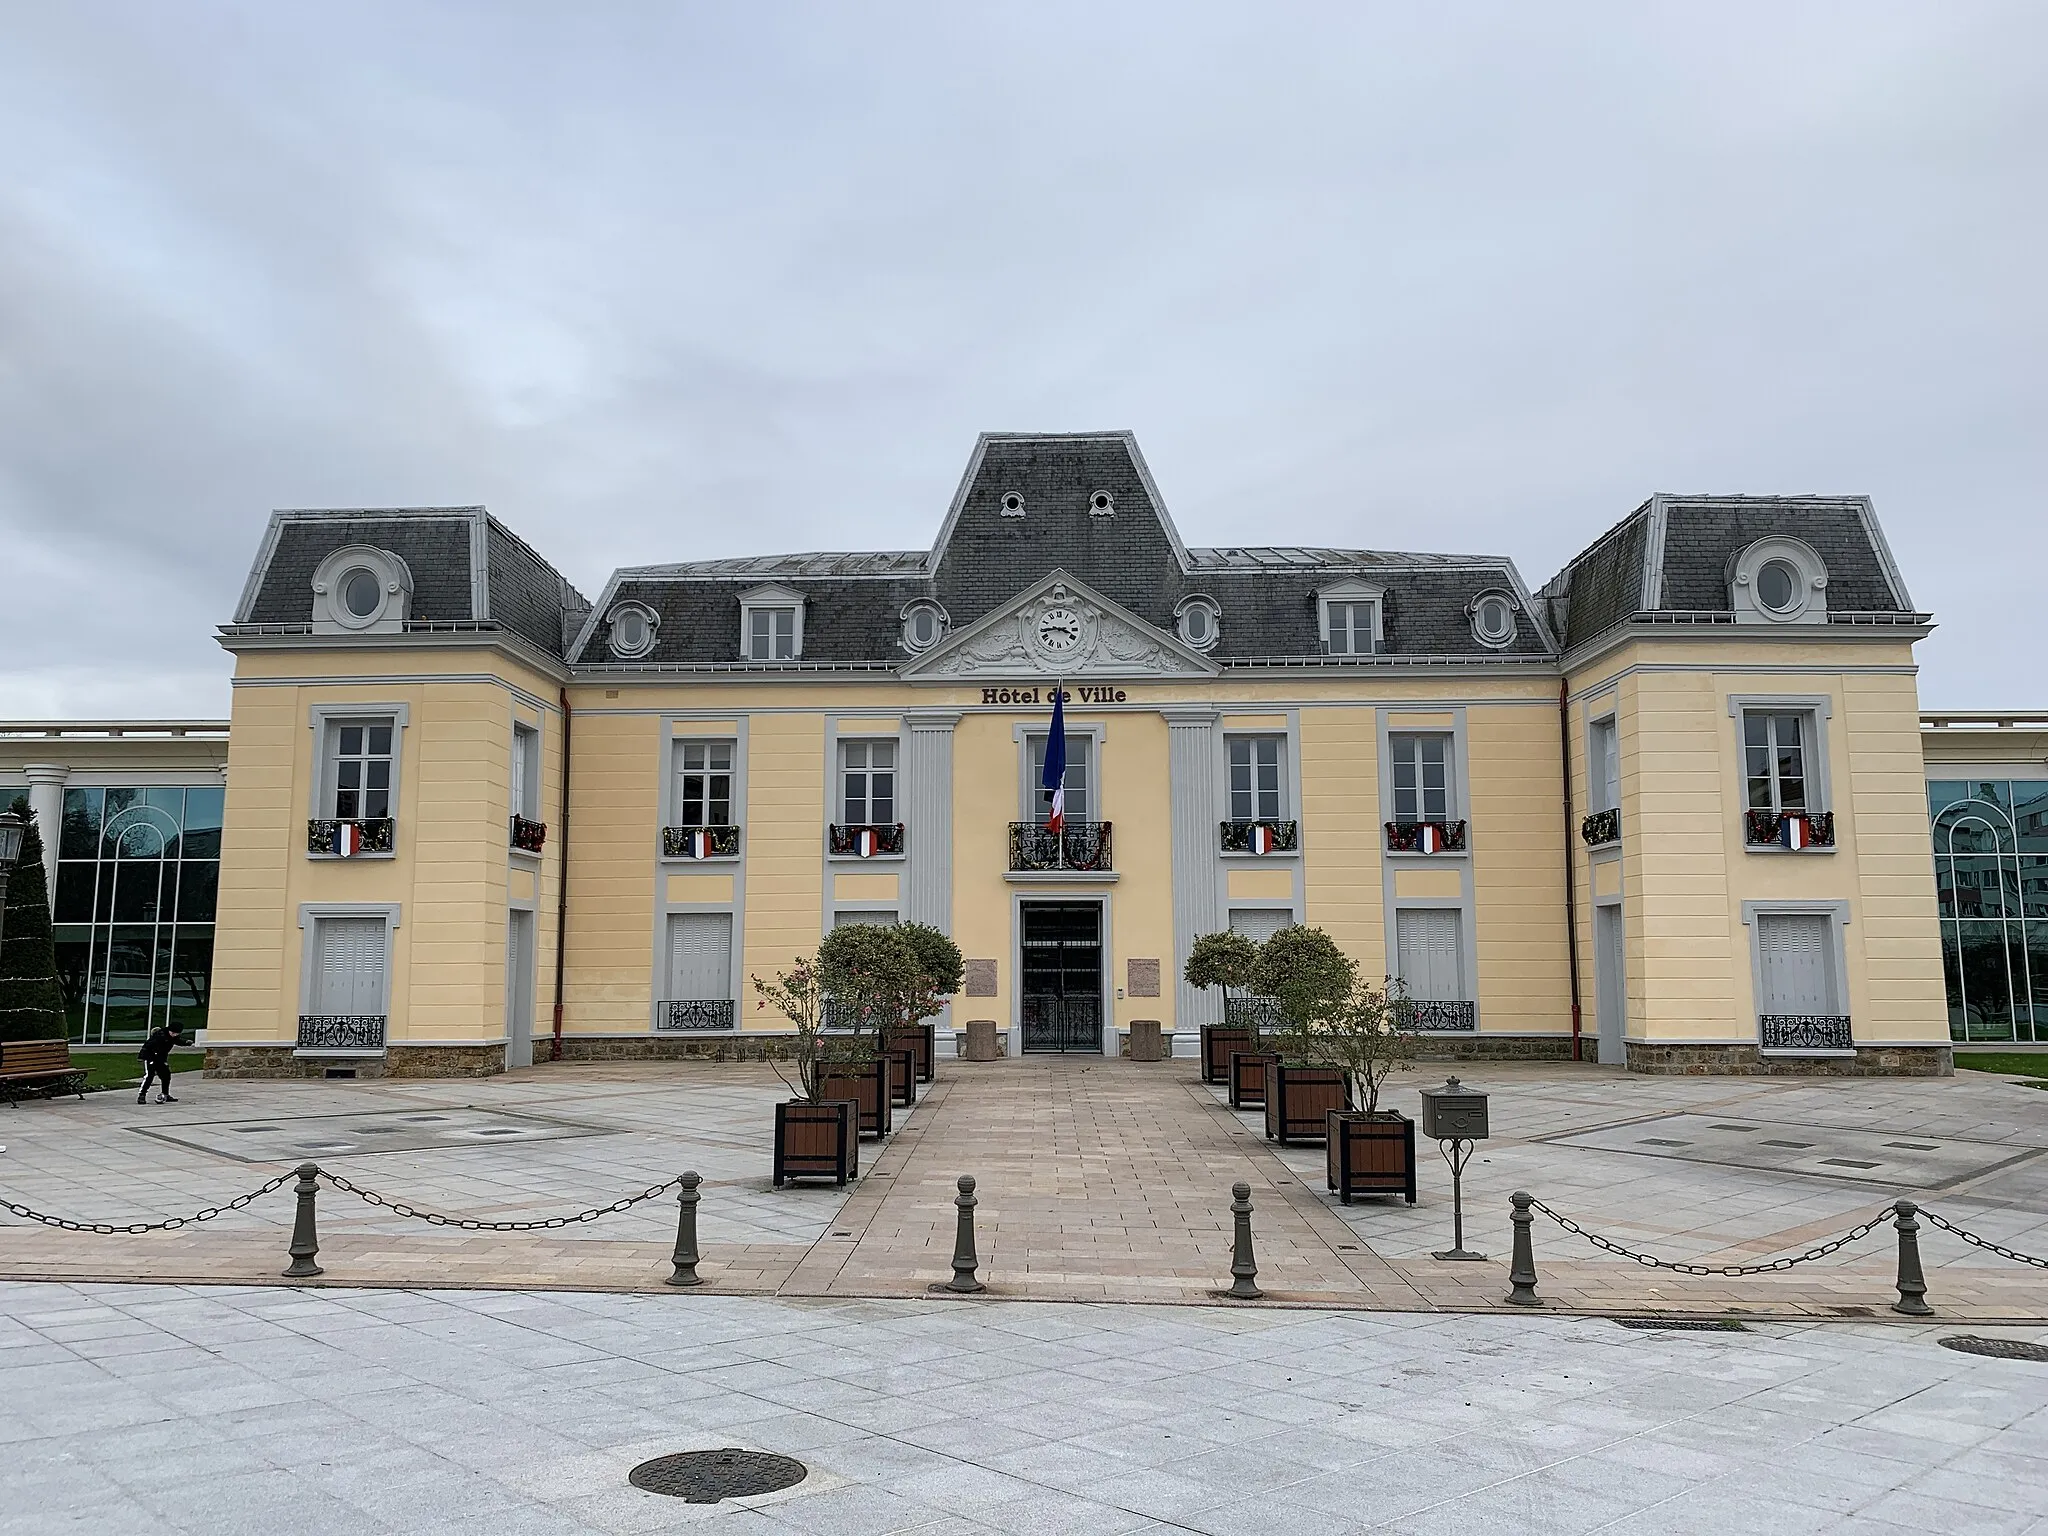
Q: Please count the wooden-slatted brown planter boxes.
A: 8